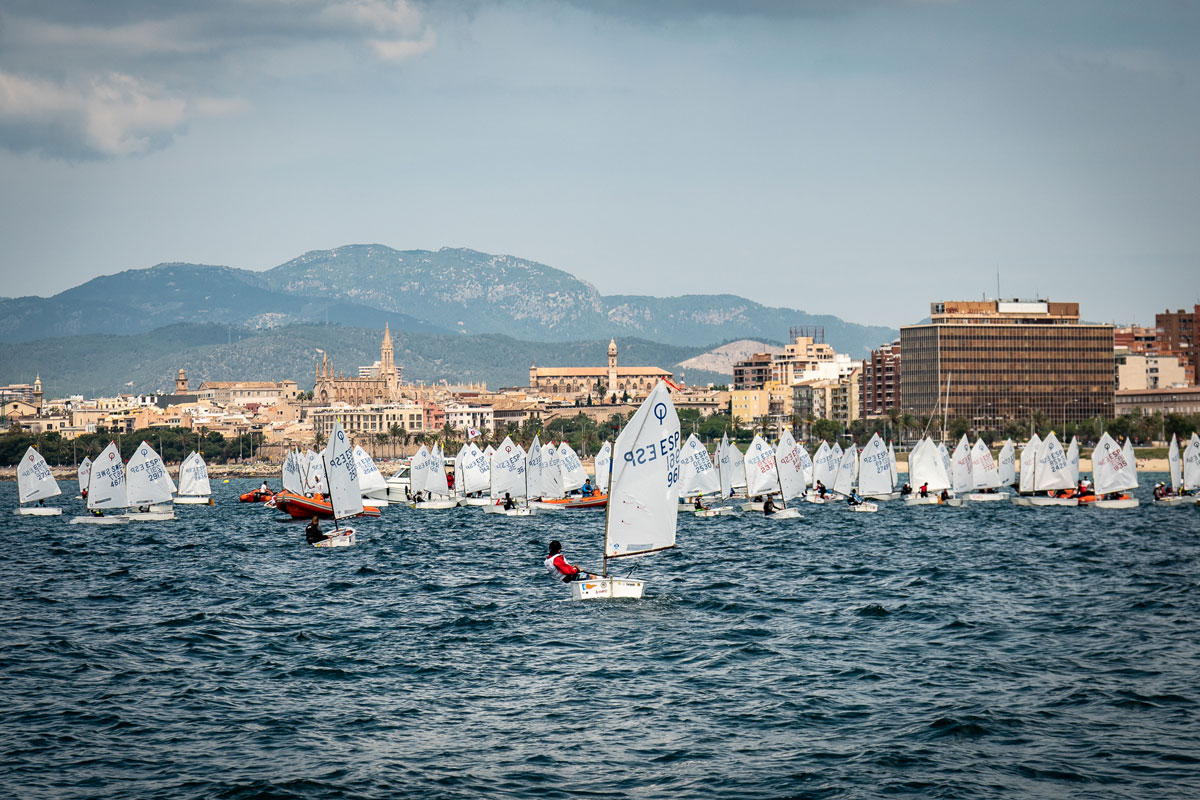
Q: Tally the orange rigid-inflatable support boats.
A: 4